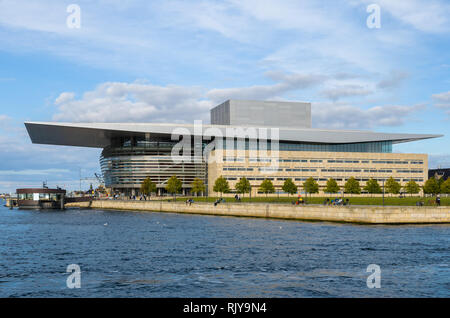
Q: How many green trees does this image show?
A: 15